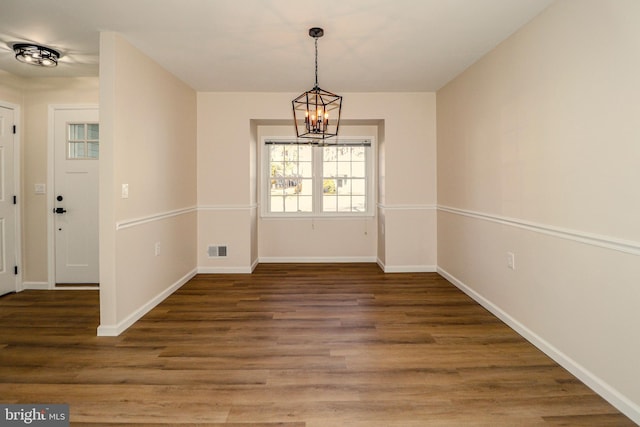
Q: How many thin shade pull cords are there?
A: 2